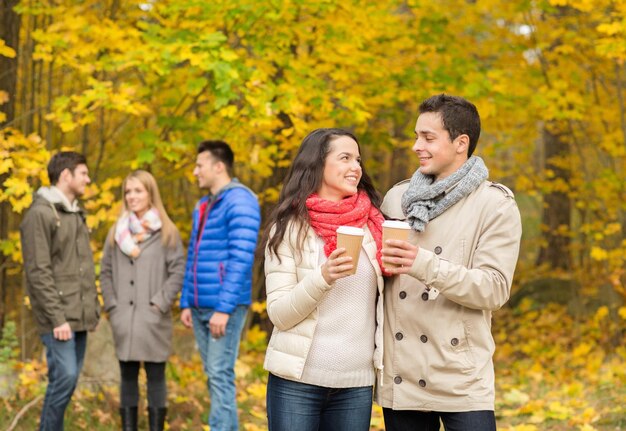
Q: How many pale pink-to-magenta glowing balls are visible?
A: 0